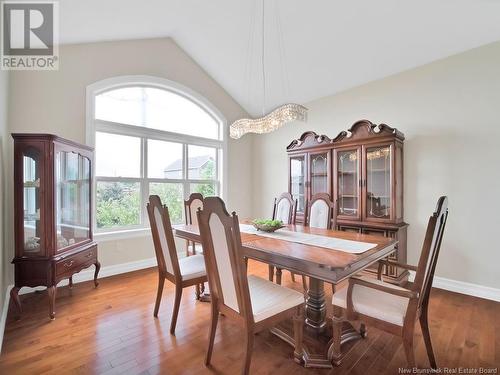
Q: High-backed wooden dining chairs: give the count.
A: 6